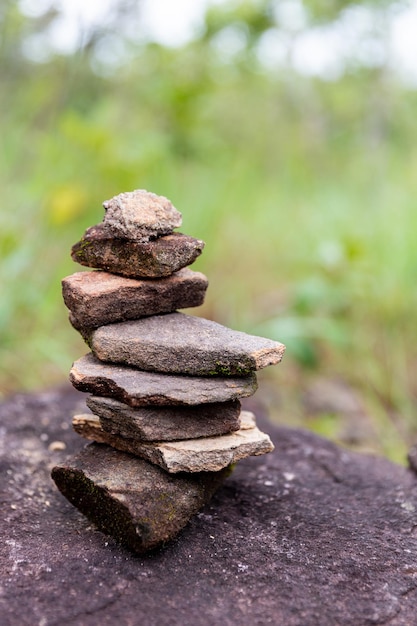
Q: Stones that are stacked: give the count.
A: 8